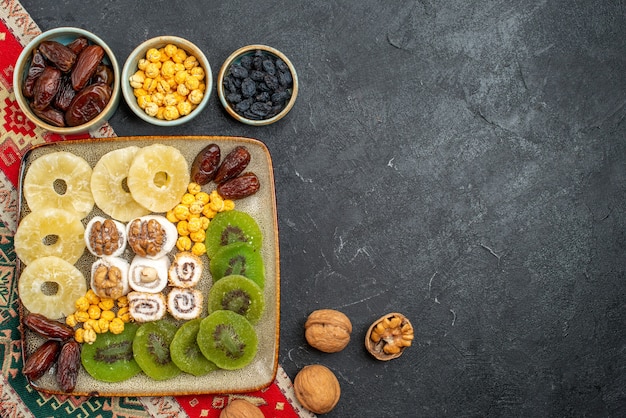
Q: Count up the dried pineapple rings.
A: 5